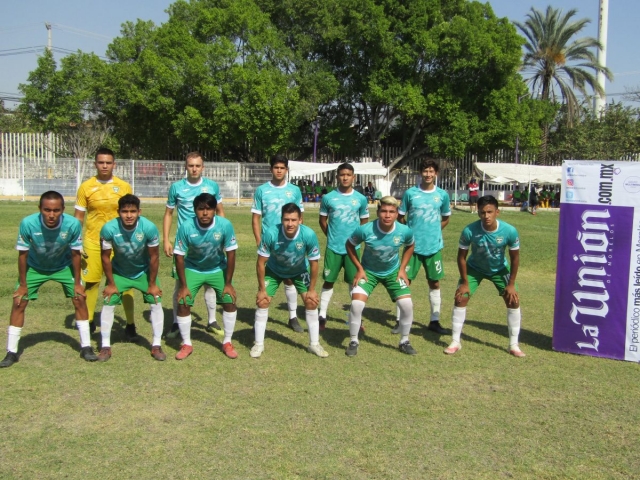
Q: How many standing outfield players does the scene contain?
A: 4